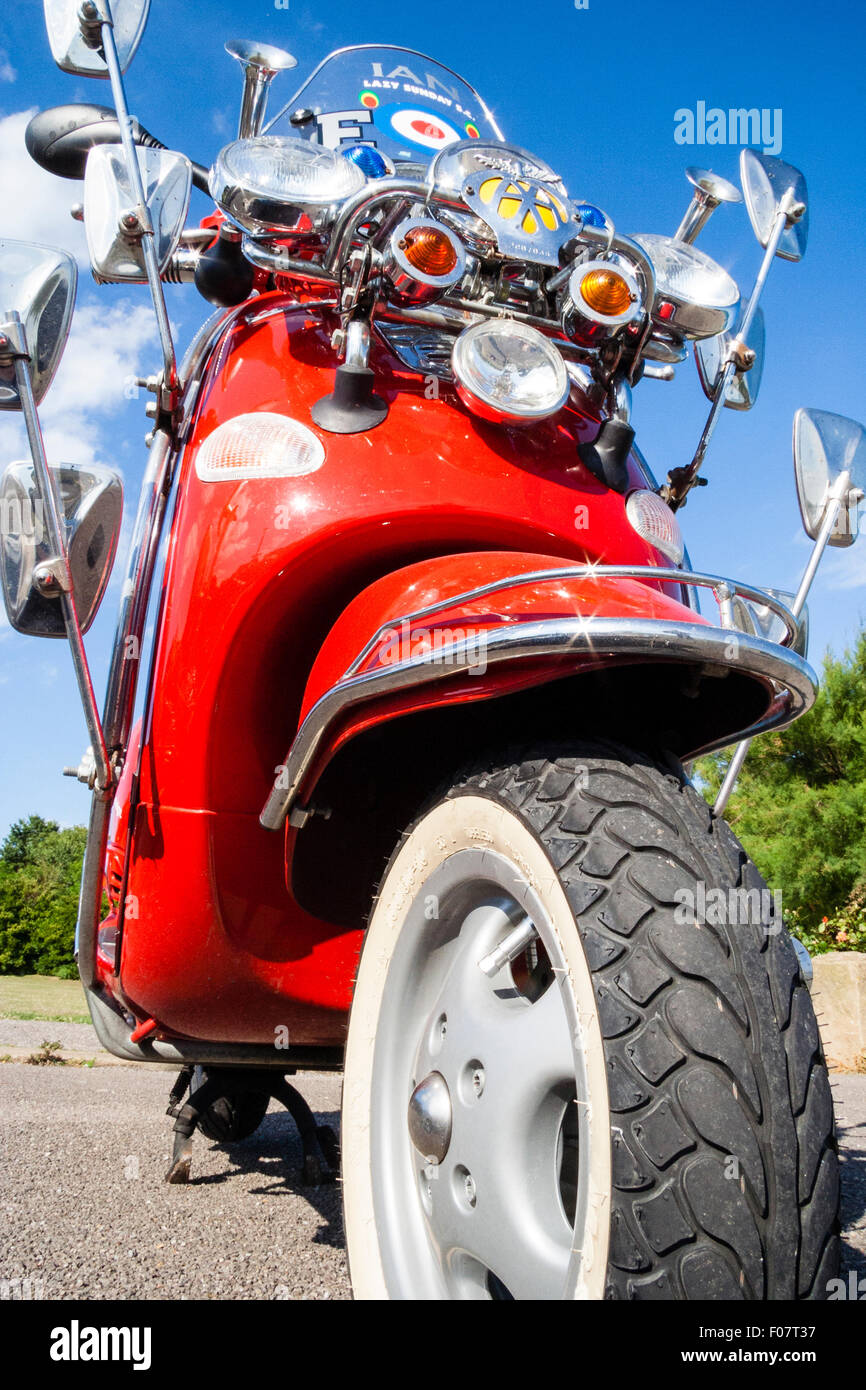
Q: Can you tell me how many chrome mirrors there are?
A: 8